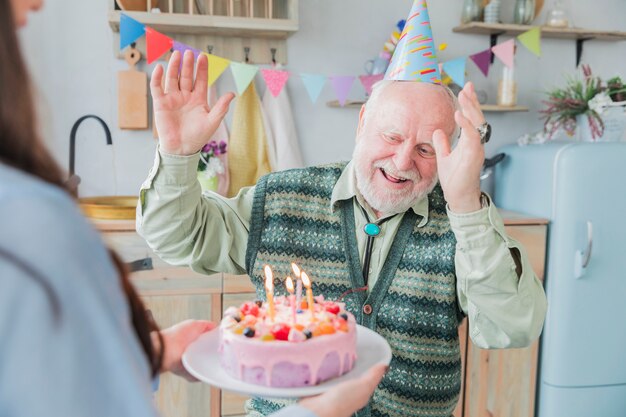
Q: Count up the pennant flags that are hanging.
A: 13